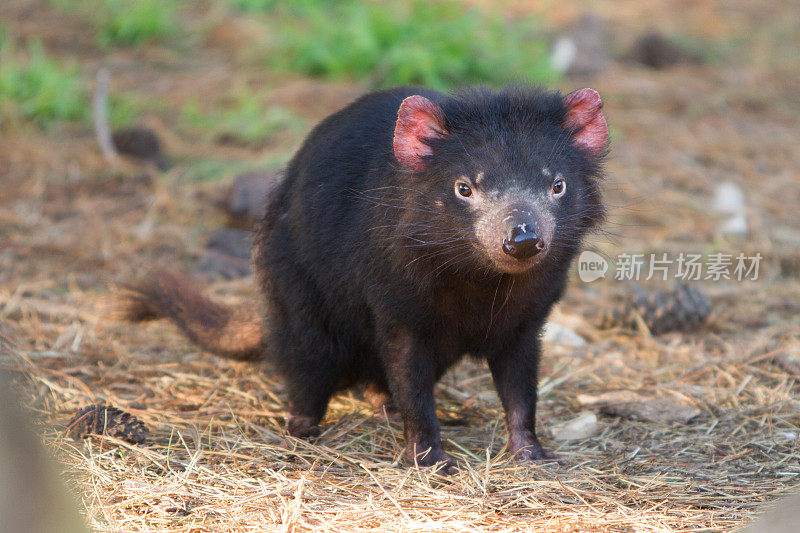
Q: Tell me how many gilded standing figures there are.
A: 0